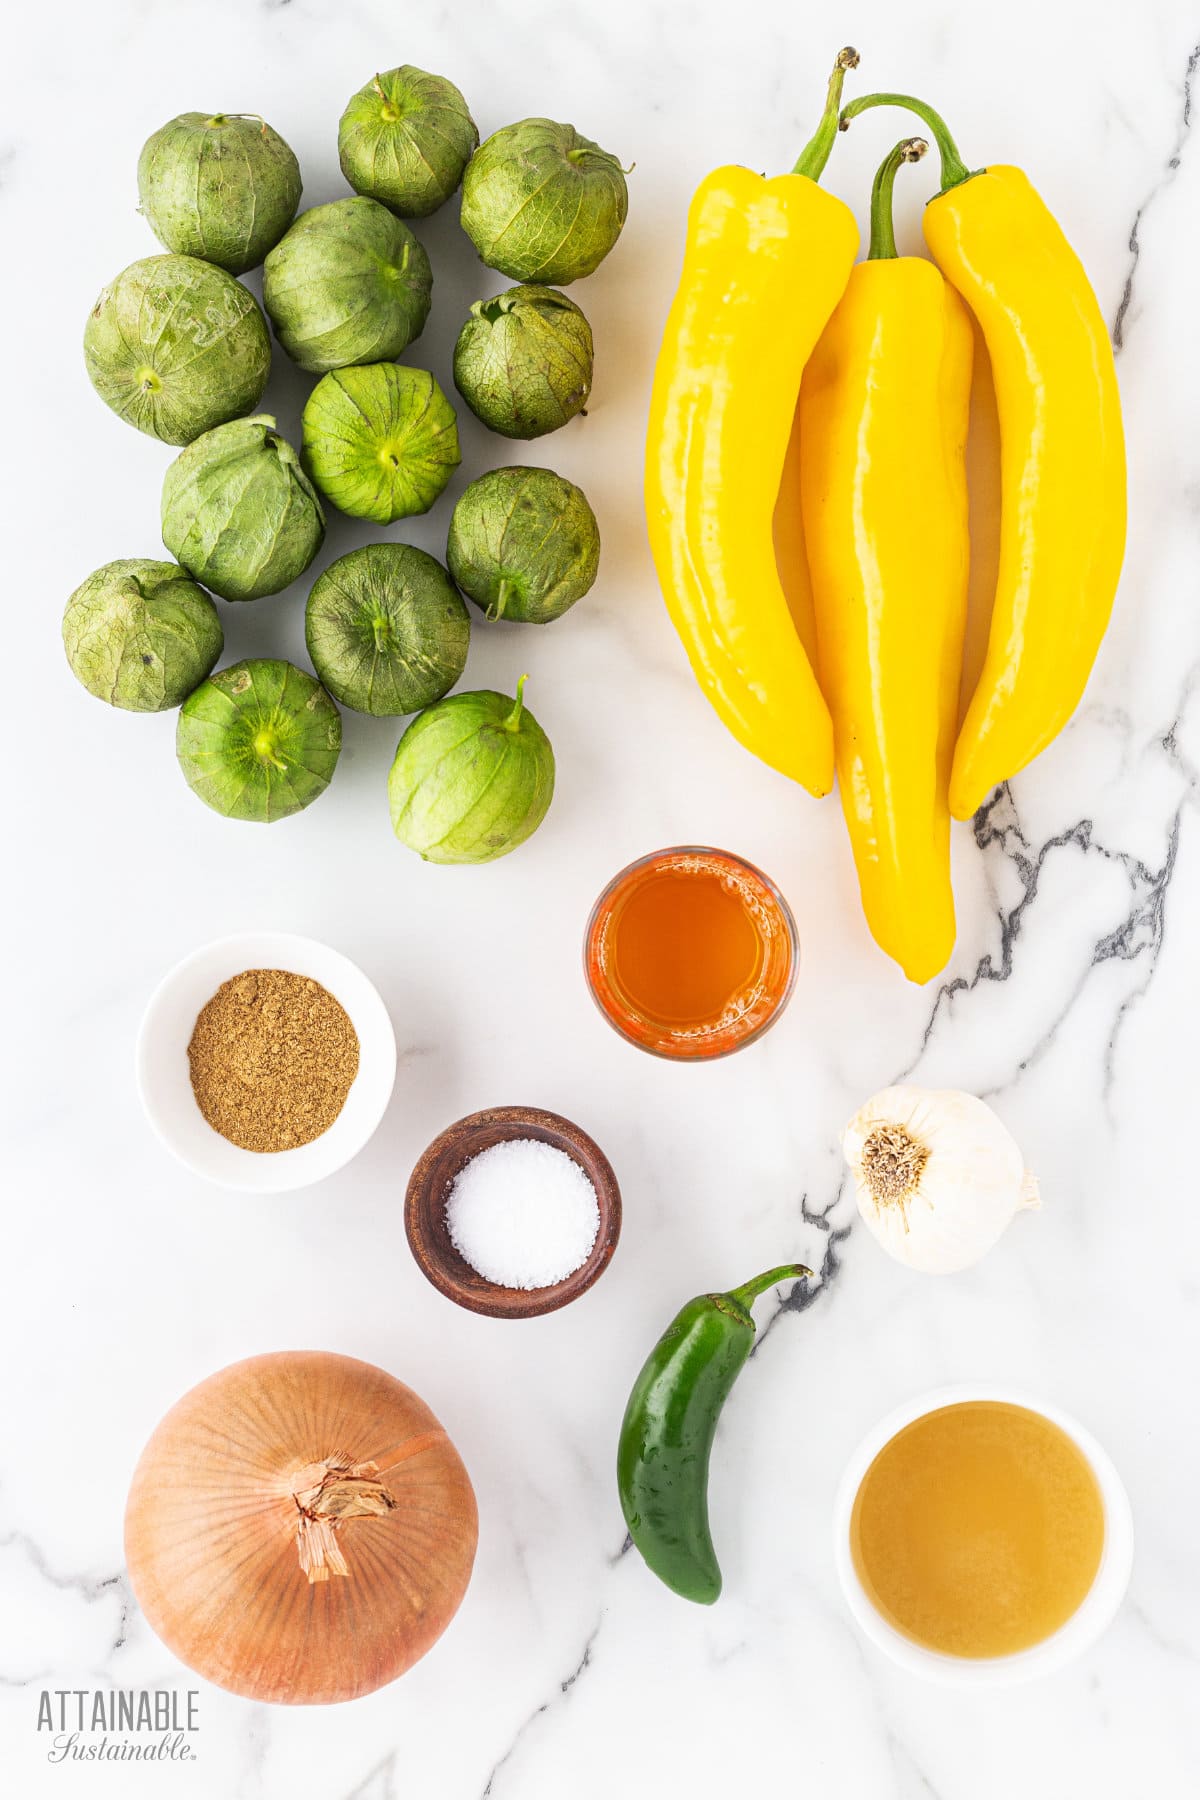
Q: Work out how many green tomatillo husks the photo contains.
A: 13